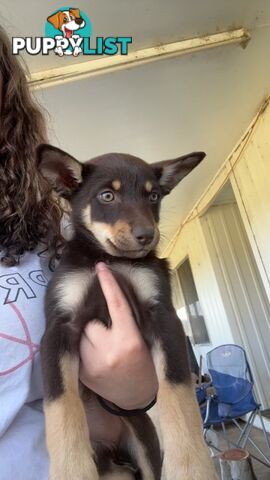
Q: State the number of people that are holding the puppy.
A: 1